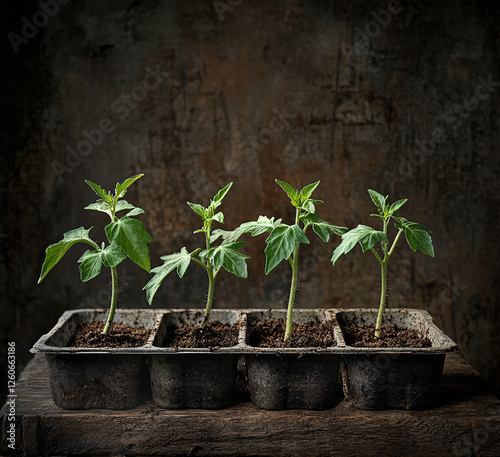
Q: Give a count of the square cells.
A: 4